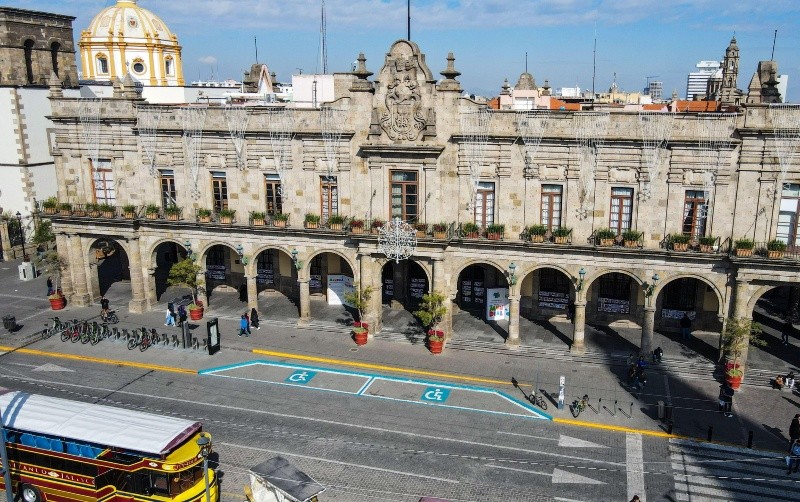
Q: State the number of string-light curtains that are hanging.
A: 12